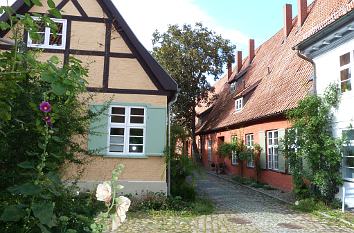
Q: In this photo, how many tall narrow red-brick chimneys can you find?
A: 5